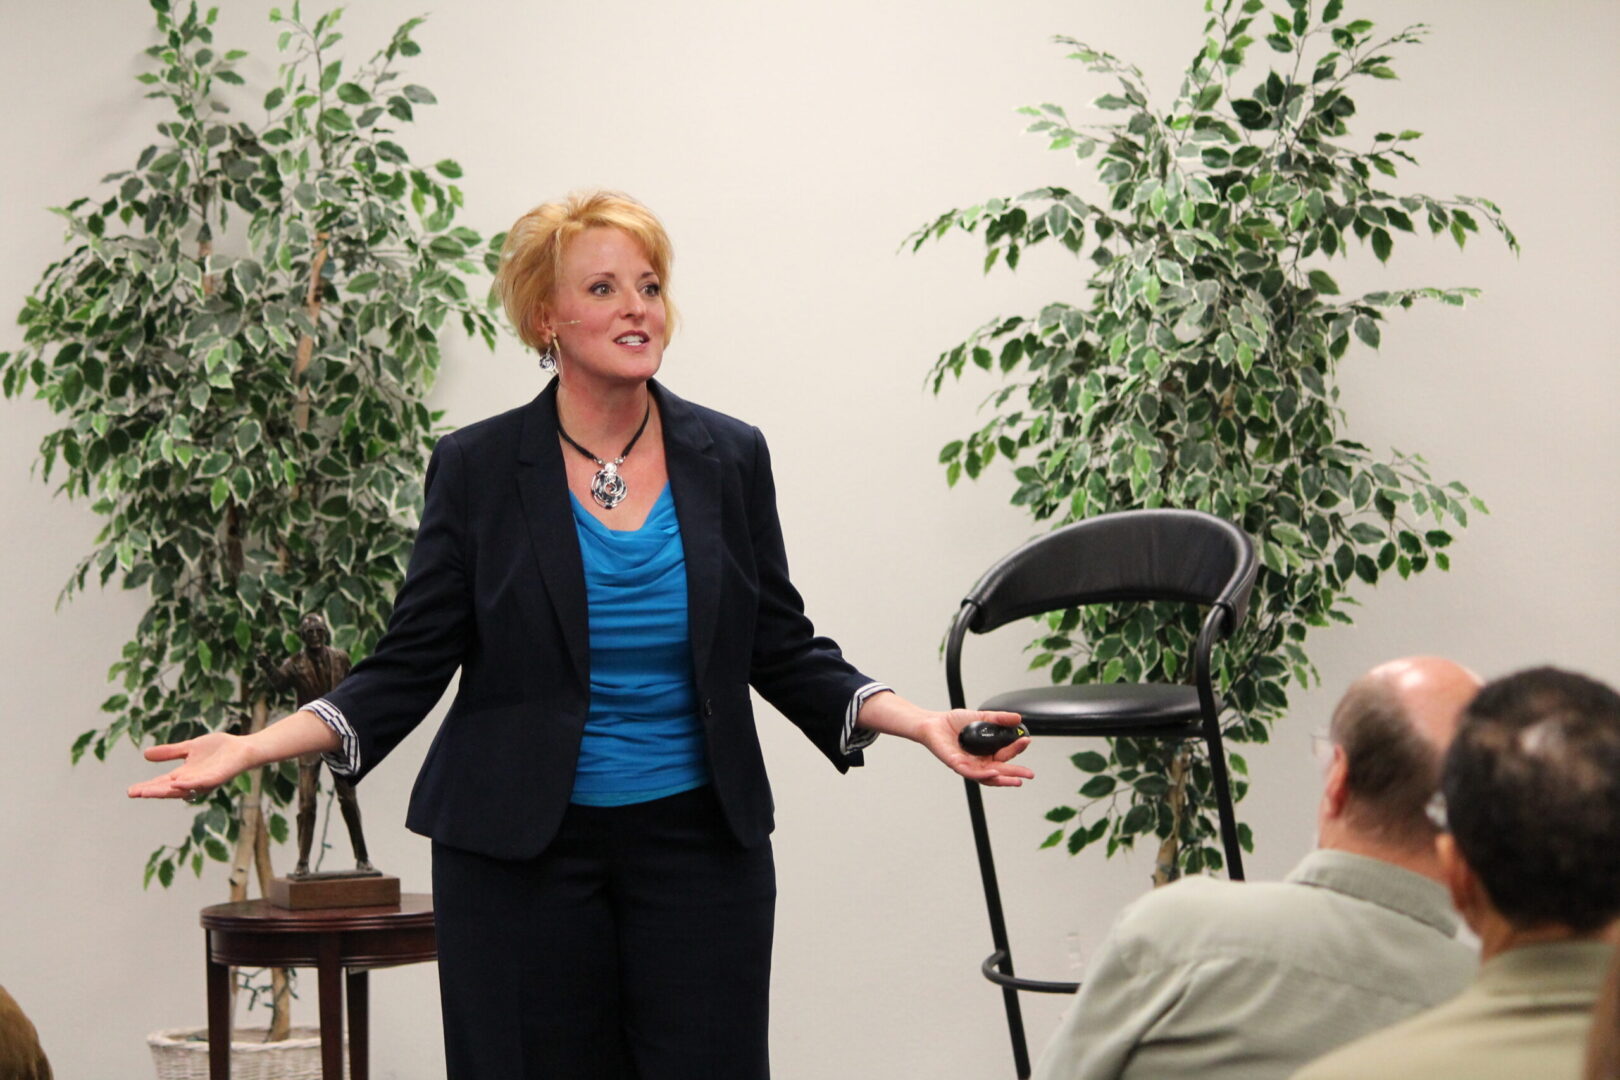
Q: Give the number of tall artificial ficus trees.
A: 2